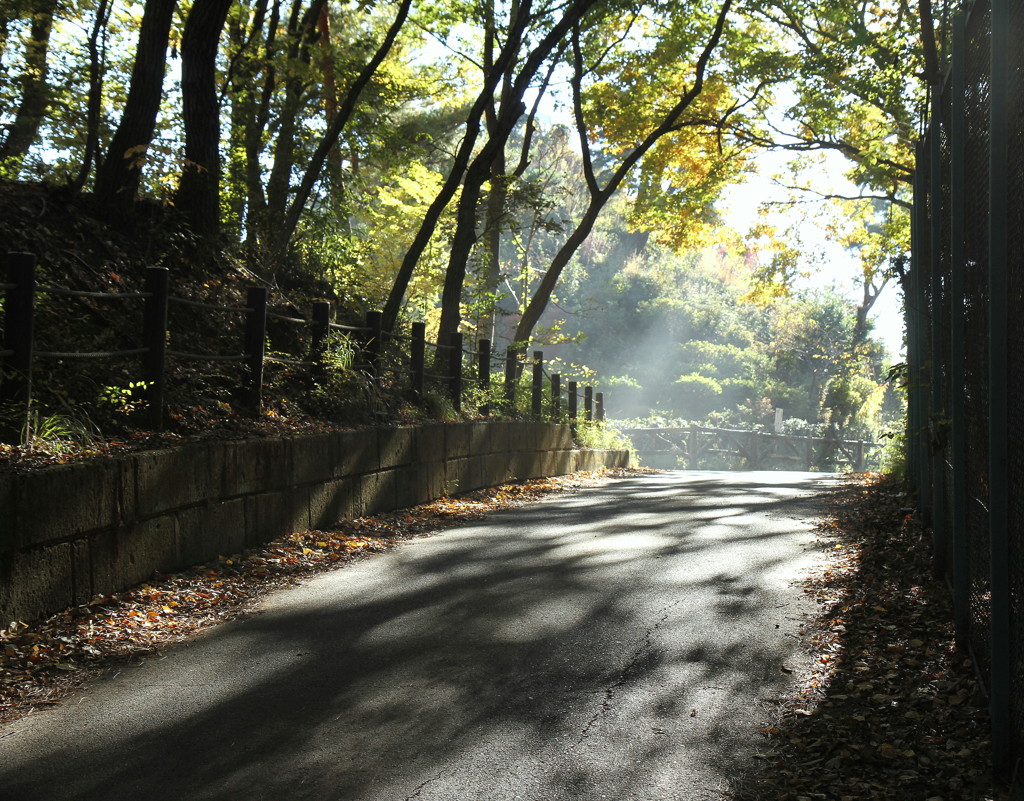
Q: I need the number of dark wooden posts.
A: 14